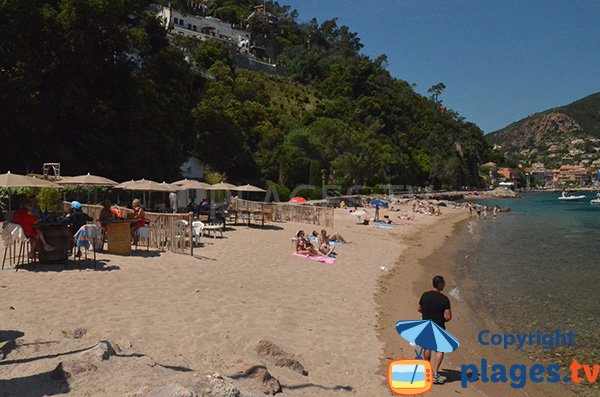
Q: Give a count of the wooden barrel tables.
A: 2